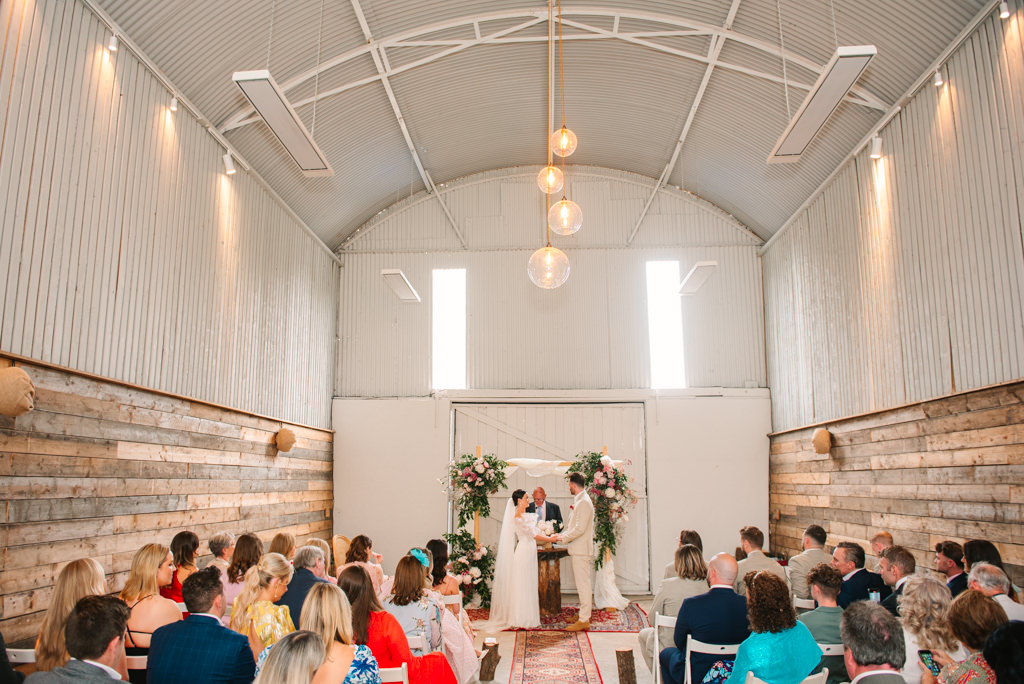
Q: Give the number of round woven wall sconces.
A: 3